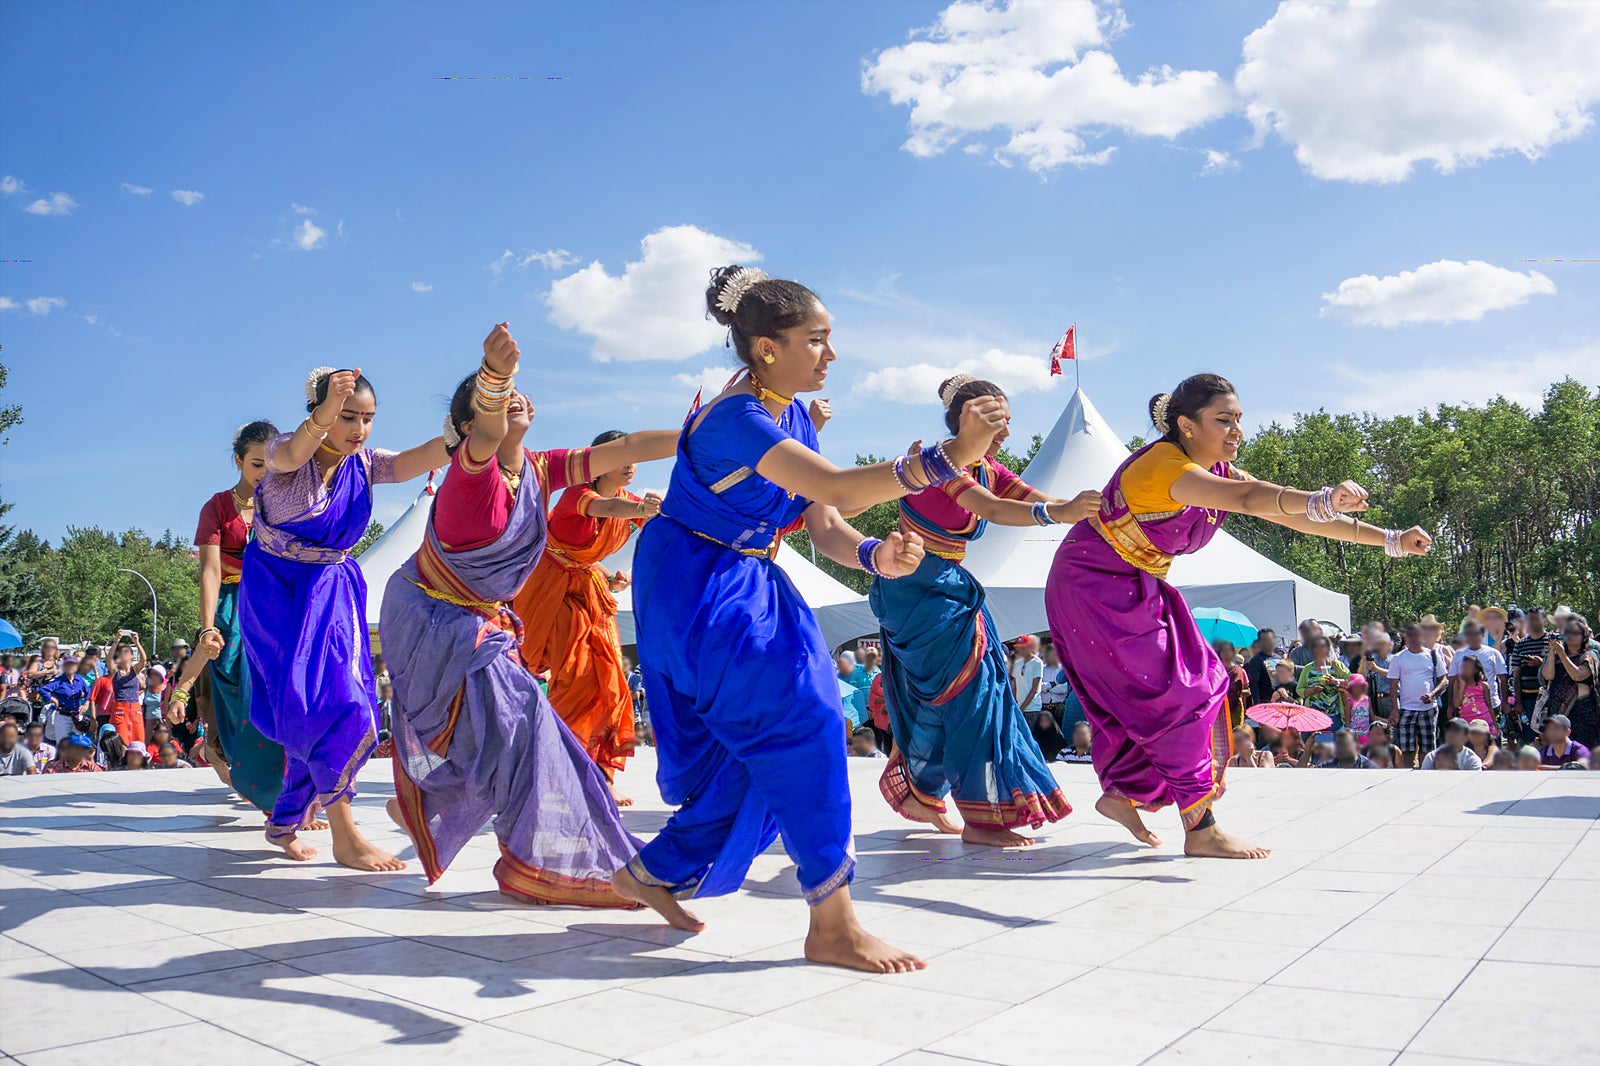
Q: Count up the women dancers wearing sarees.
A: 7